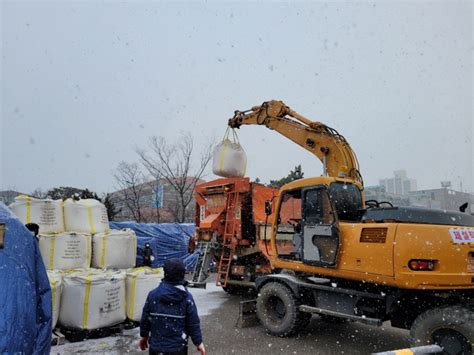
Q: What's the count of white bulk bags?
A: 8